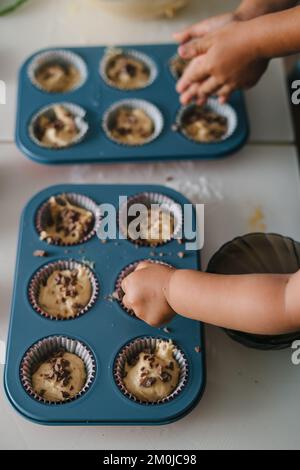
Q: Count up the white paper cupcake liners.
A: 12